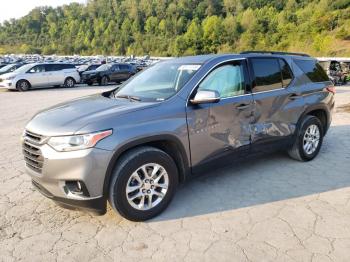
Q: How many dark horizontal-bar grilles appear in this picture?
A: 1